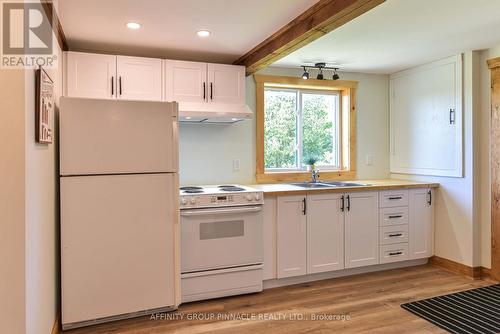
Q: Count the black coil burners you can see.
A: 4